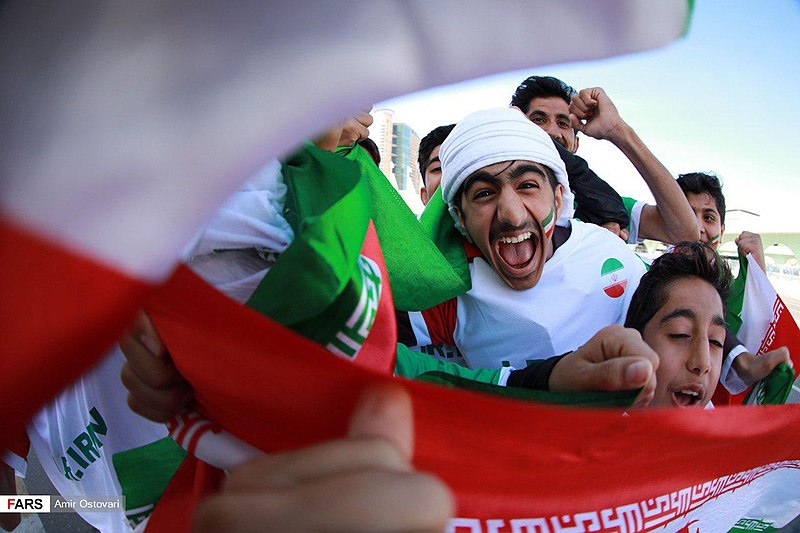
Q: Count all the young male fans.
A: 5